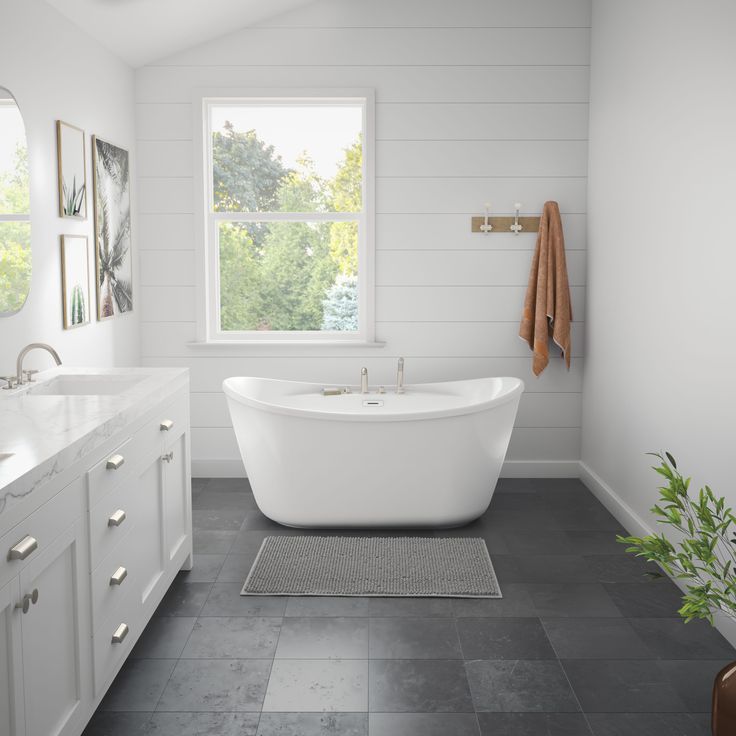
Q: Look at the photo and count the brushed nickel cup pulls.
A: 6